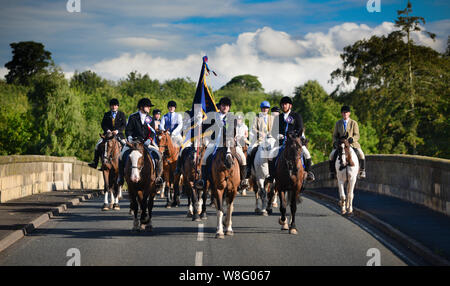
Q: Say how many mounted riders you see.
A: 11